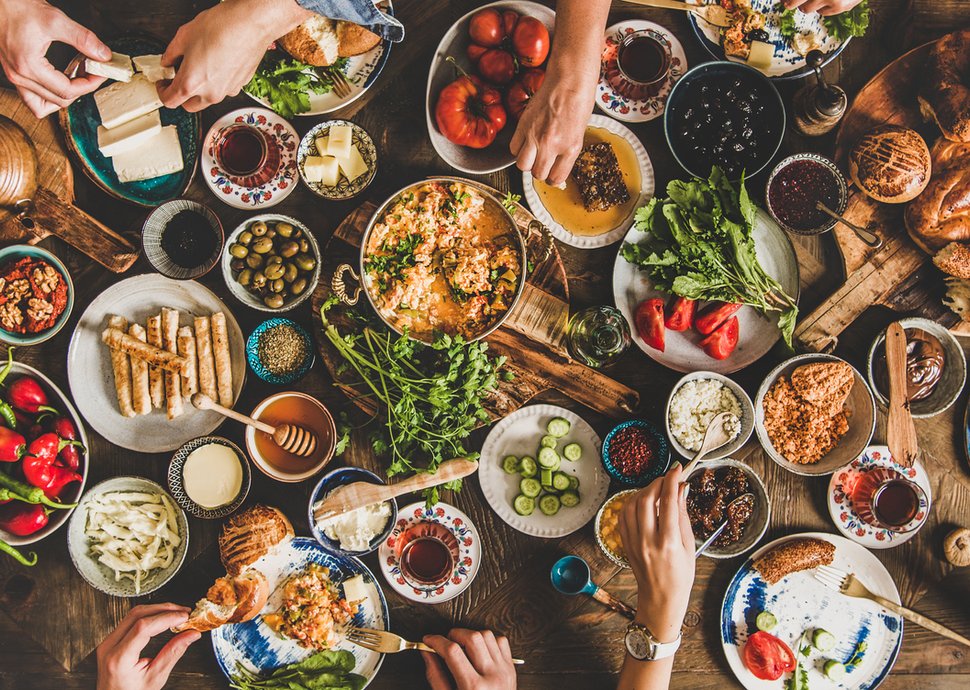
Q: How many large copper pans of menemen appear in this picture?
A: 1